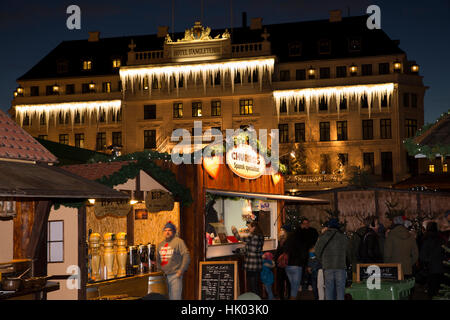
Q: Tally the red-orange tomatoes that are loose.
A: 0